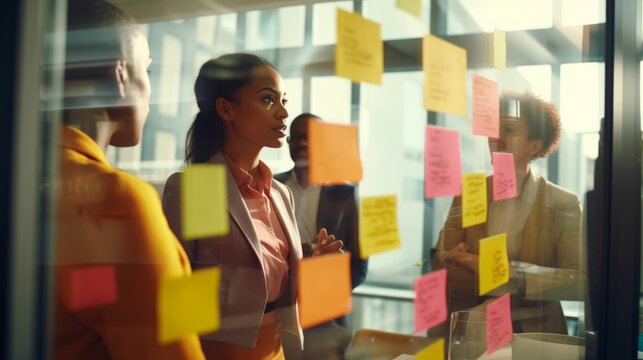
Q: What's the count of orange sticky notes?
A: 2